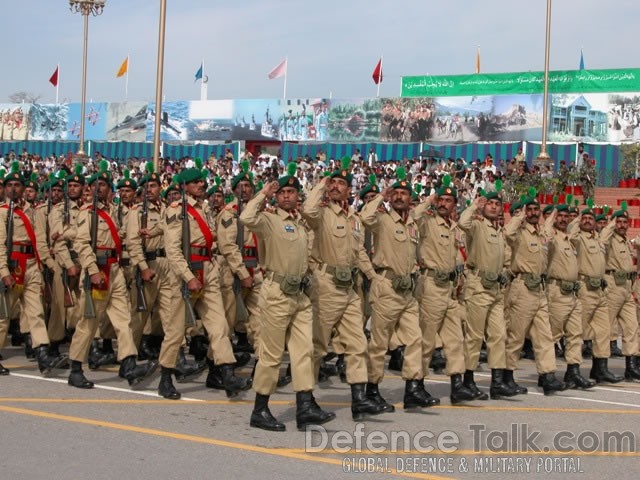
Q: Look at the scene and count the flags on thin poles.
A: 7